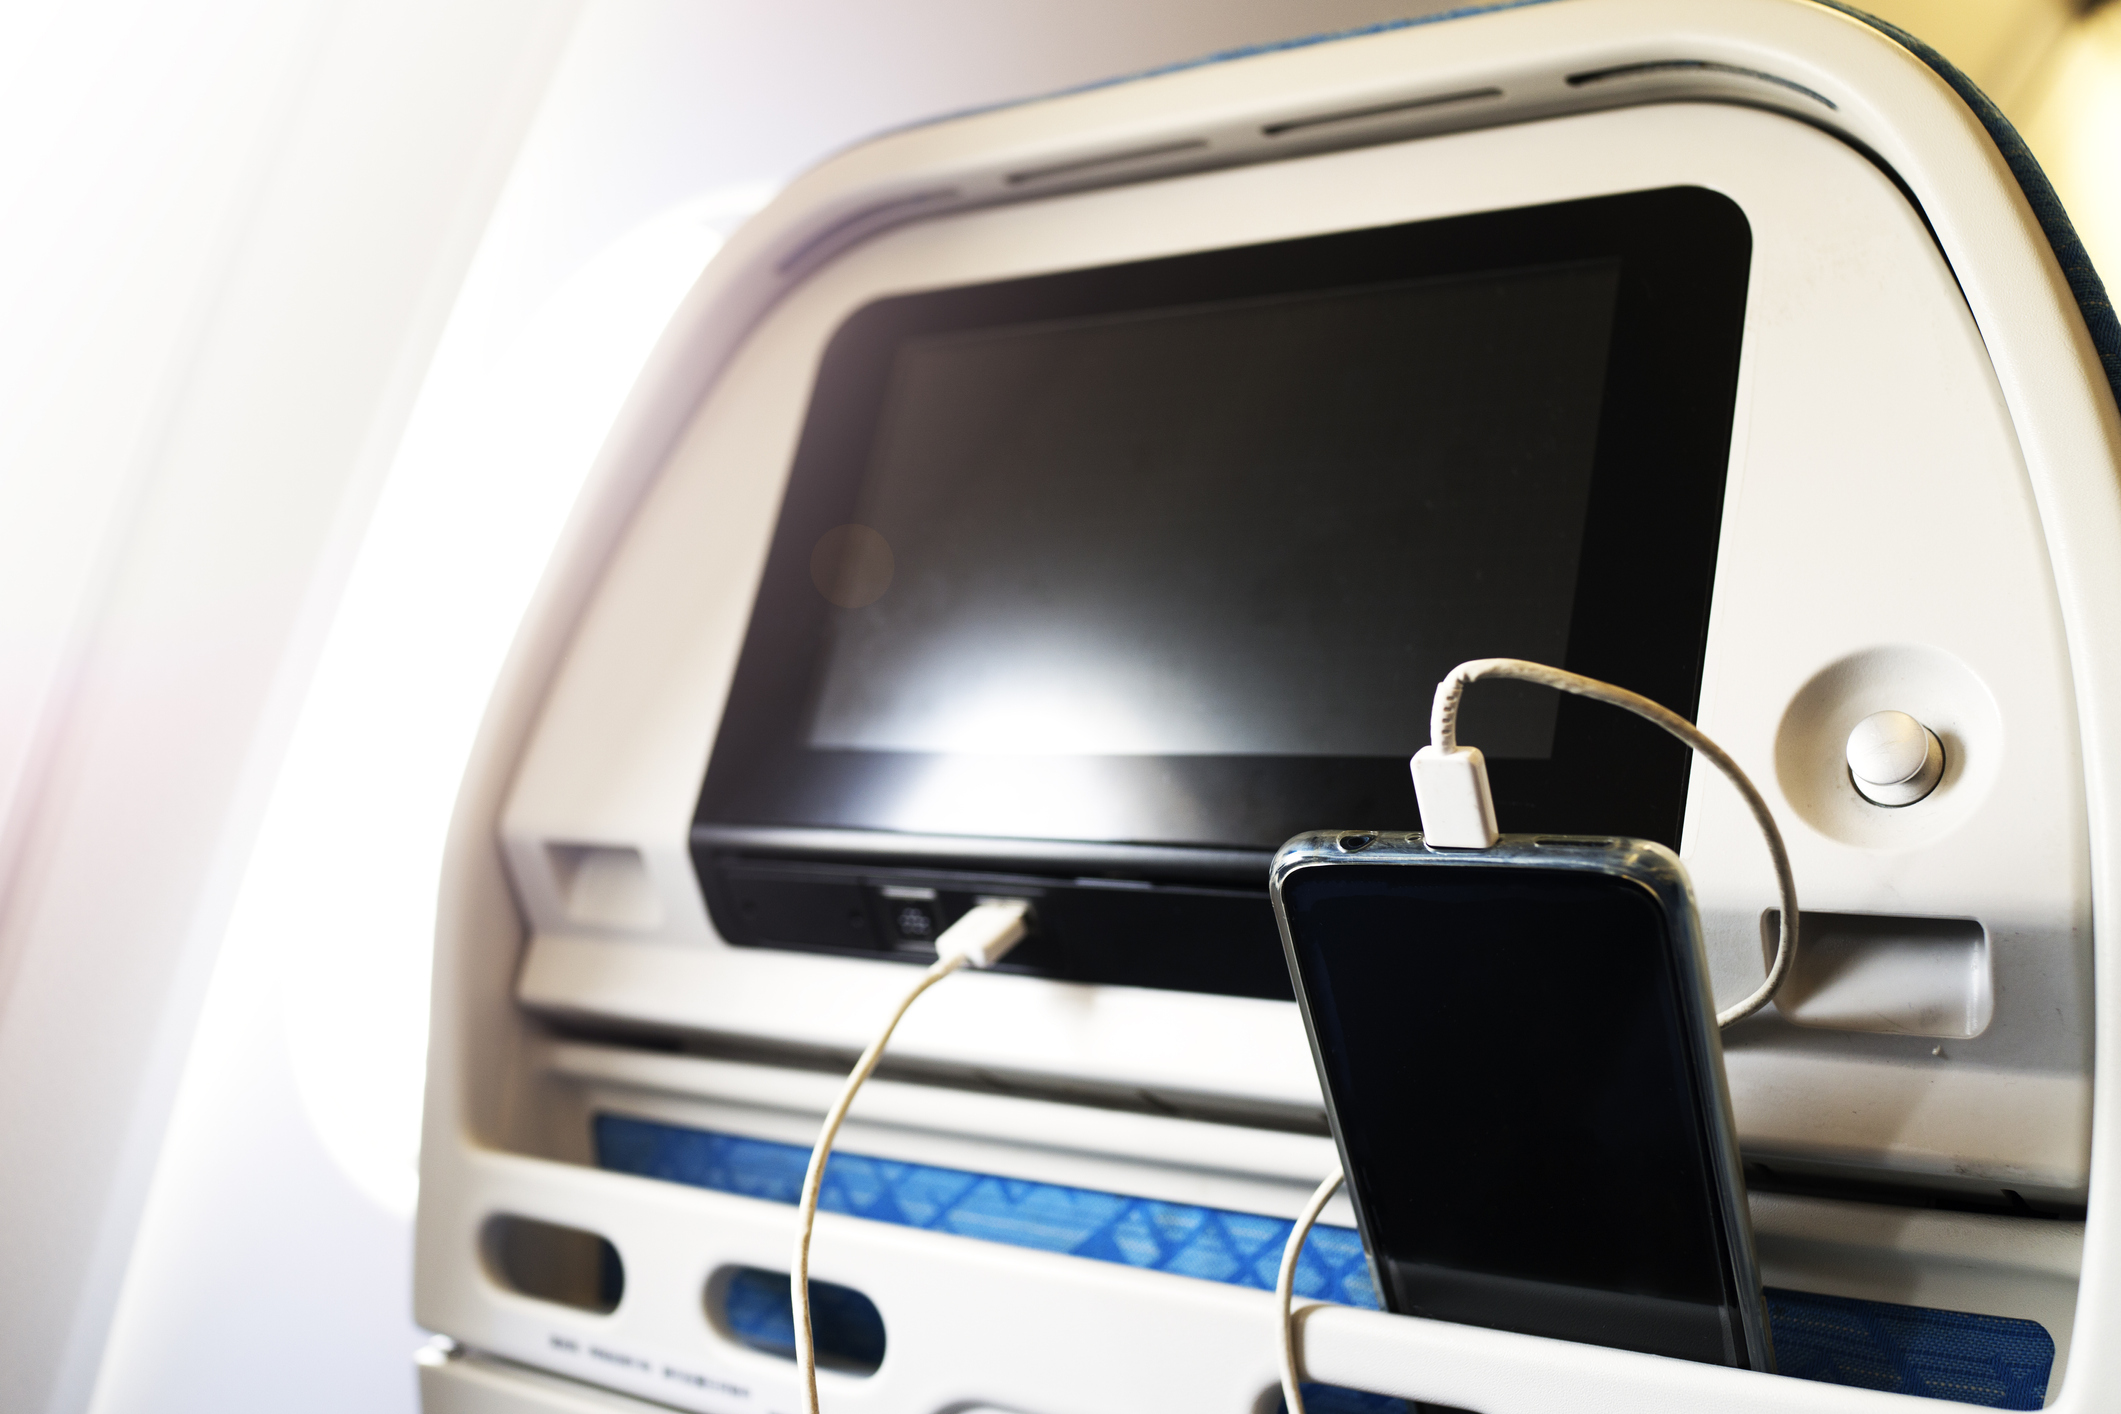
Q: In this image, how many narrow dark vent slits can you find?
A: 4